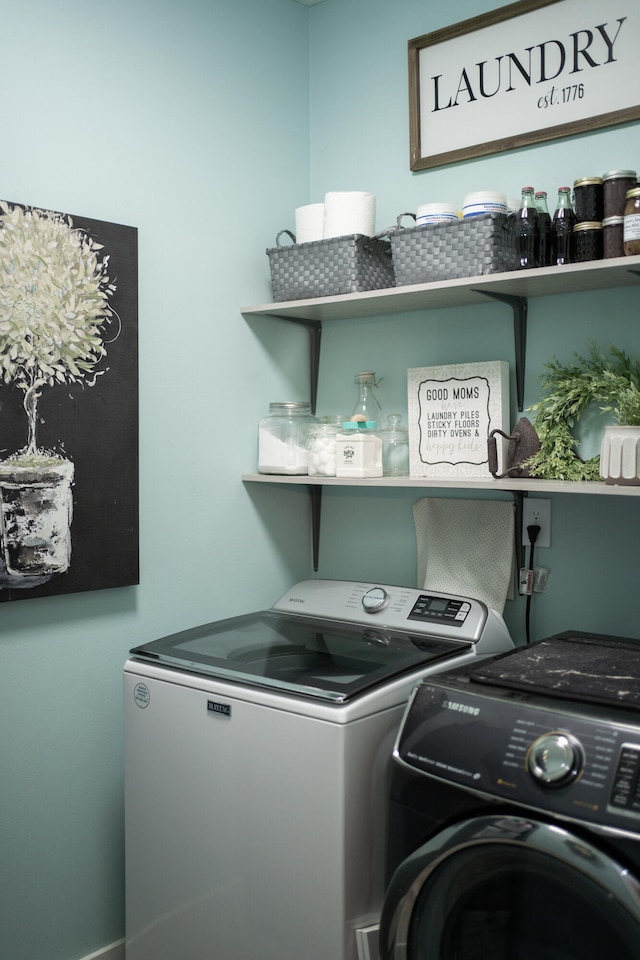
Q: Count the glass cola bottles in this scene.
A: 3